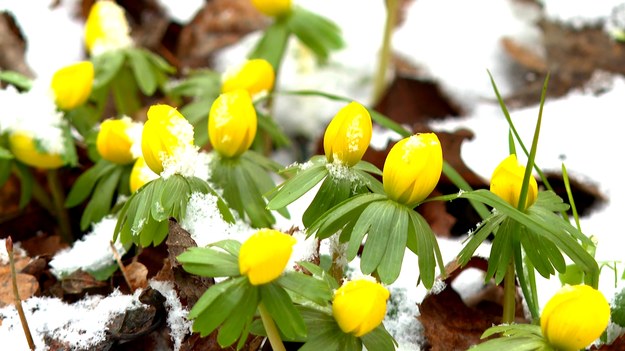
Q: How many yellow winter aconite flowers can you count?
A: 15